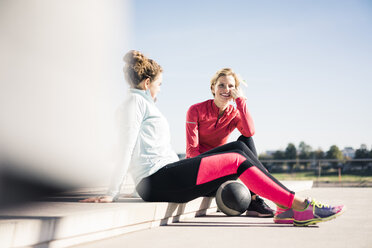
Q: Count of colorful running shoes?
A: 2